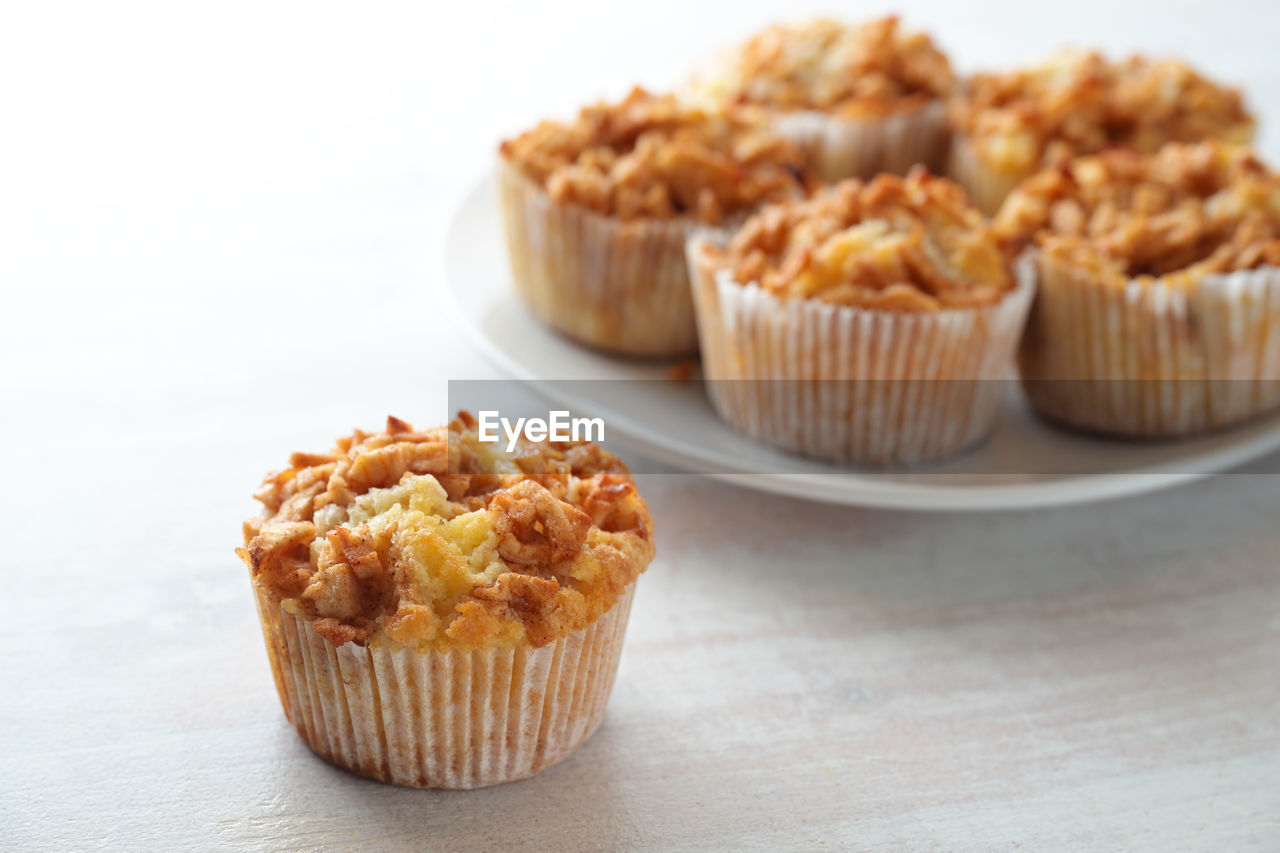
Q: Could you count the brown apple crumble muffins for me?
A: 6